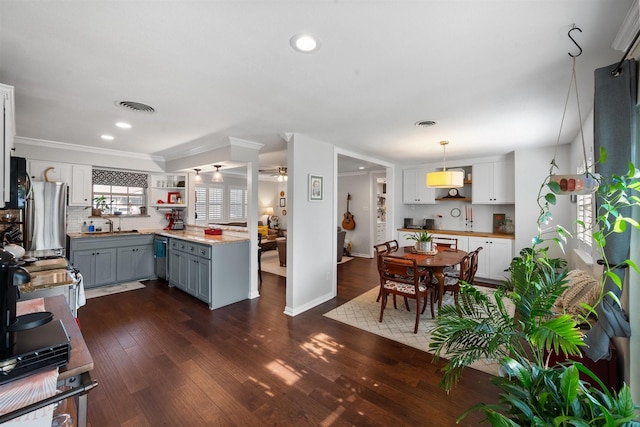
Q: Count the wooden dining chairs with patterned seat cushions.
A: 6